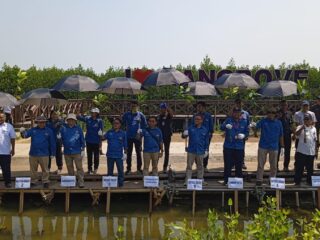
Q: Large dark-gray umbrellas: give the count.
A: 8